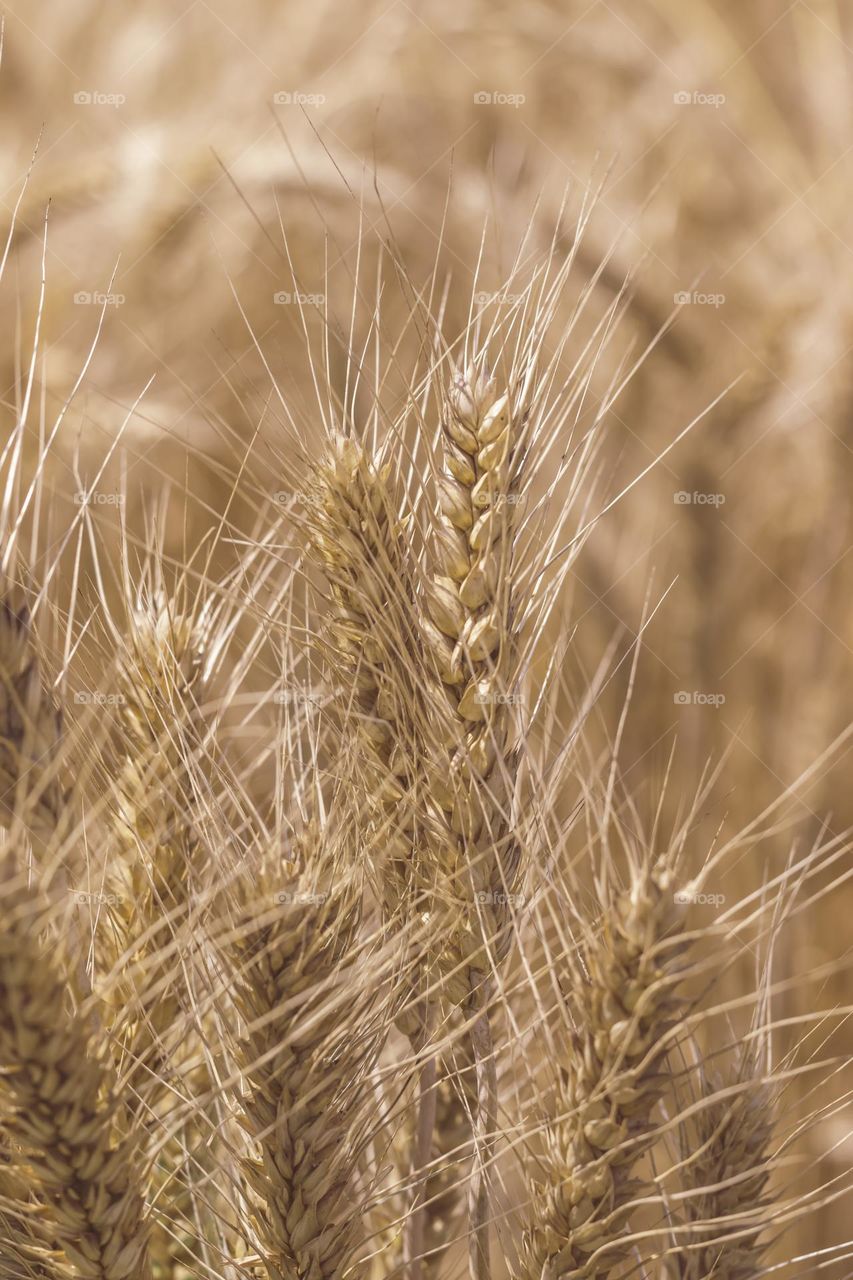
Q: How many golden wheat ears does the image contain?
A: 8